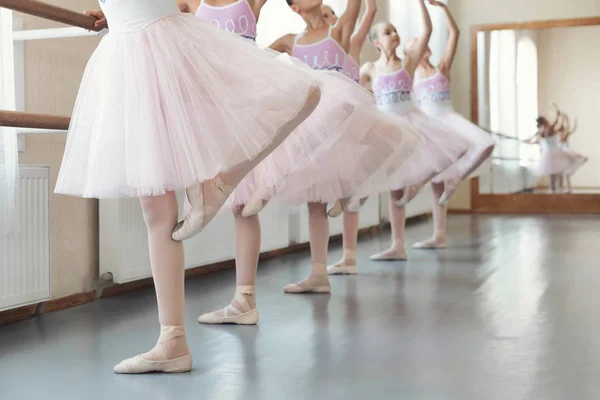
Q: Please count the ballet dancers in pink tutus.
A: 6